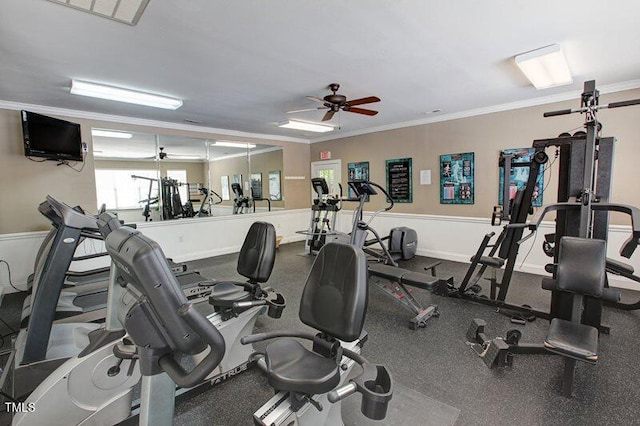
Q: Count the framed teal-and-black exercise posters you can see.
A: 4